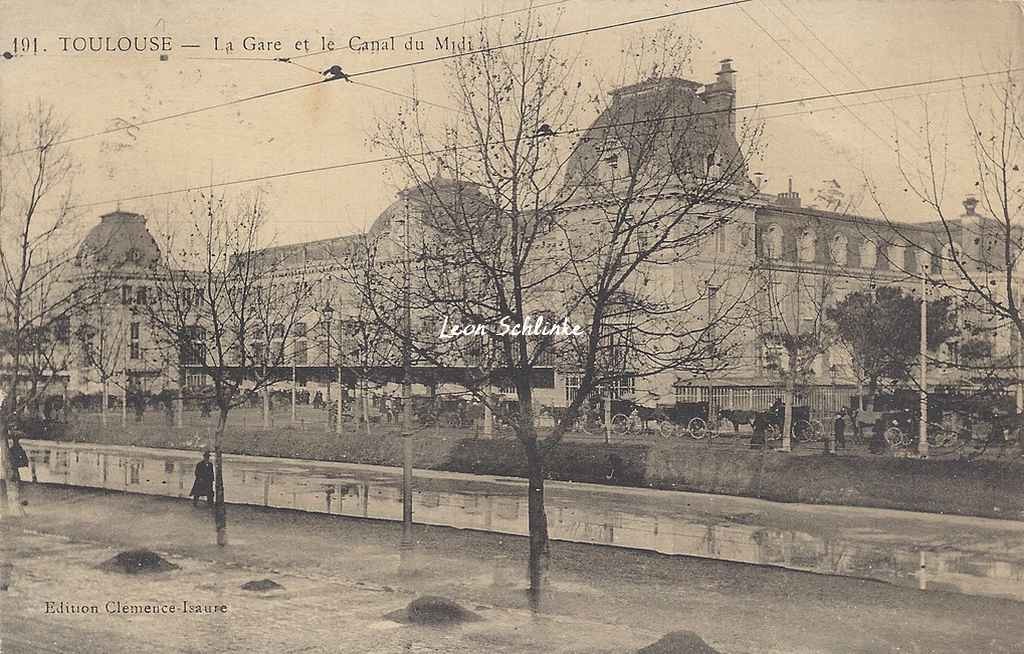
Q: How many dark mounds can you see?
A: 4